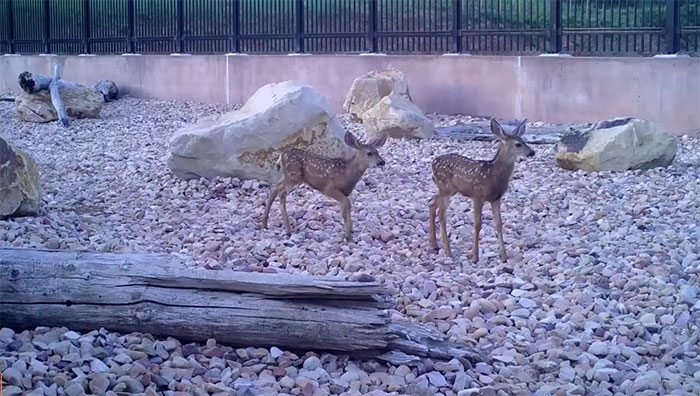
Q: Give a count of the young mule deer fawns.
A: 2